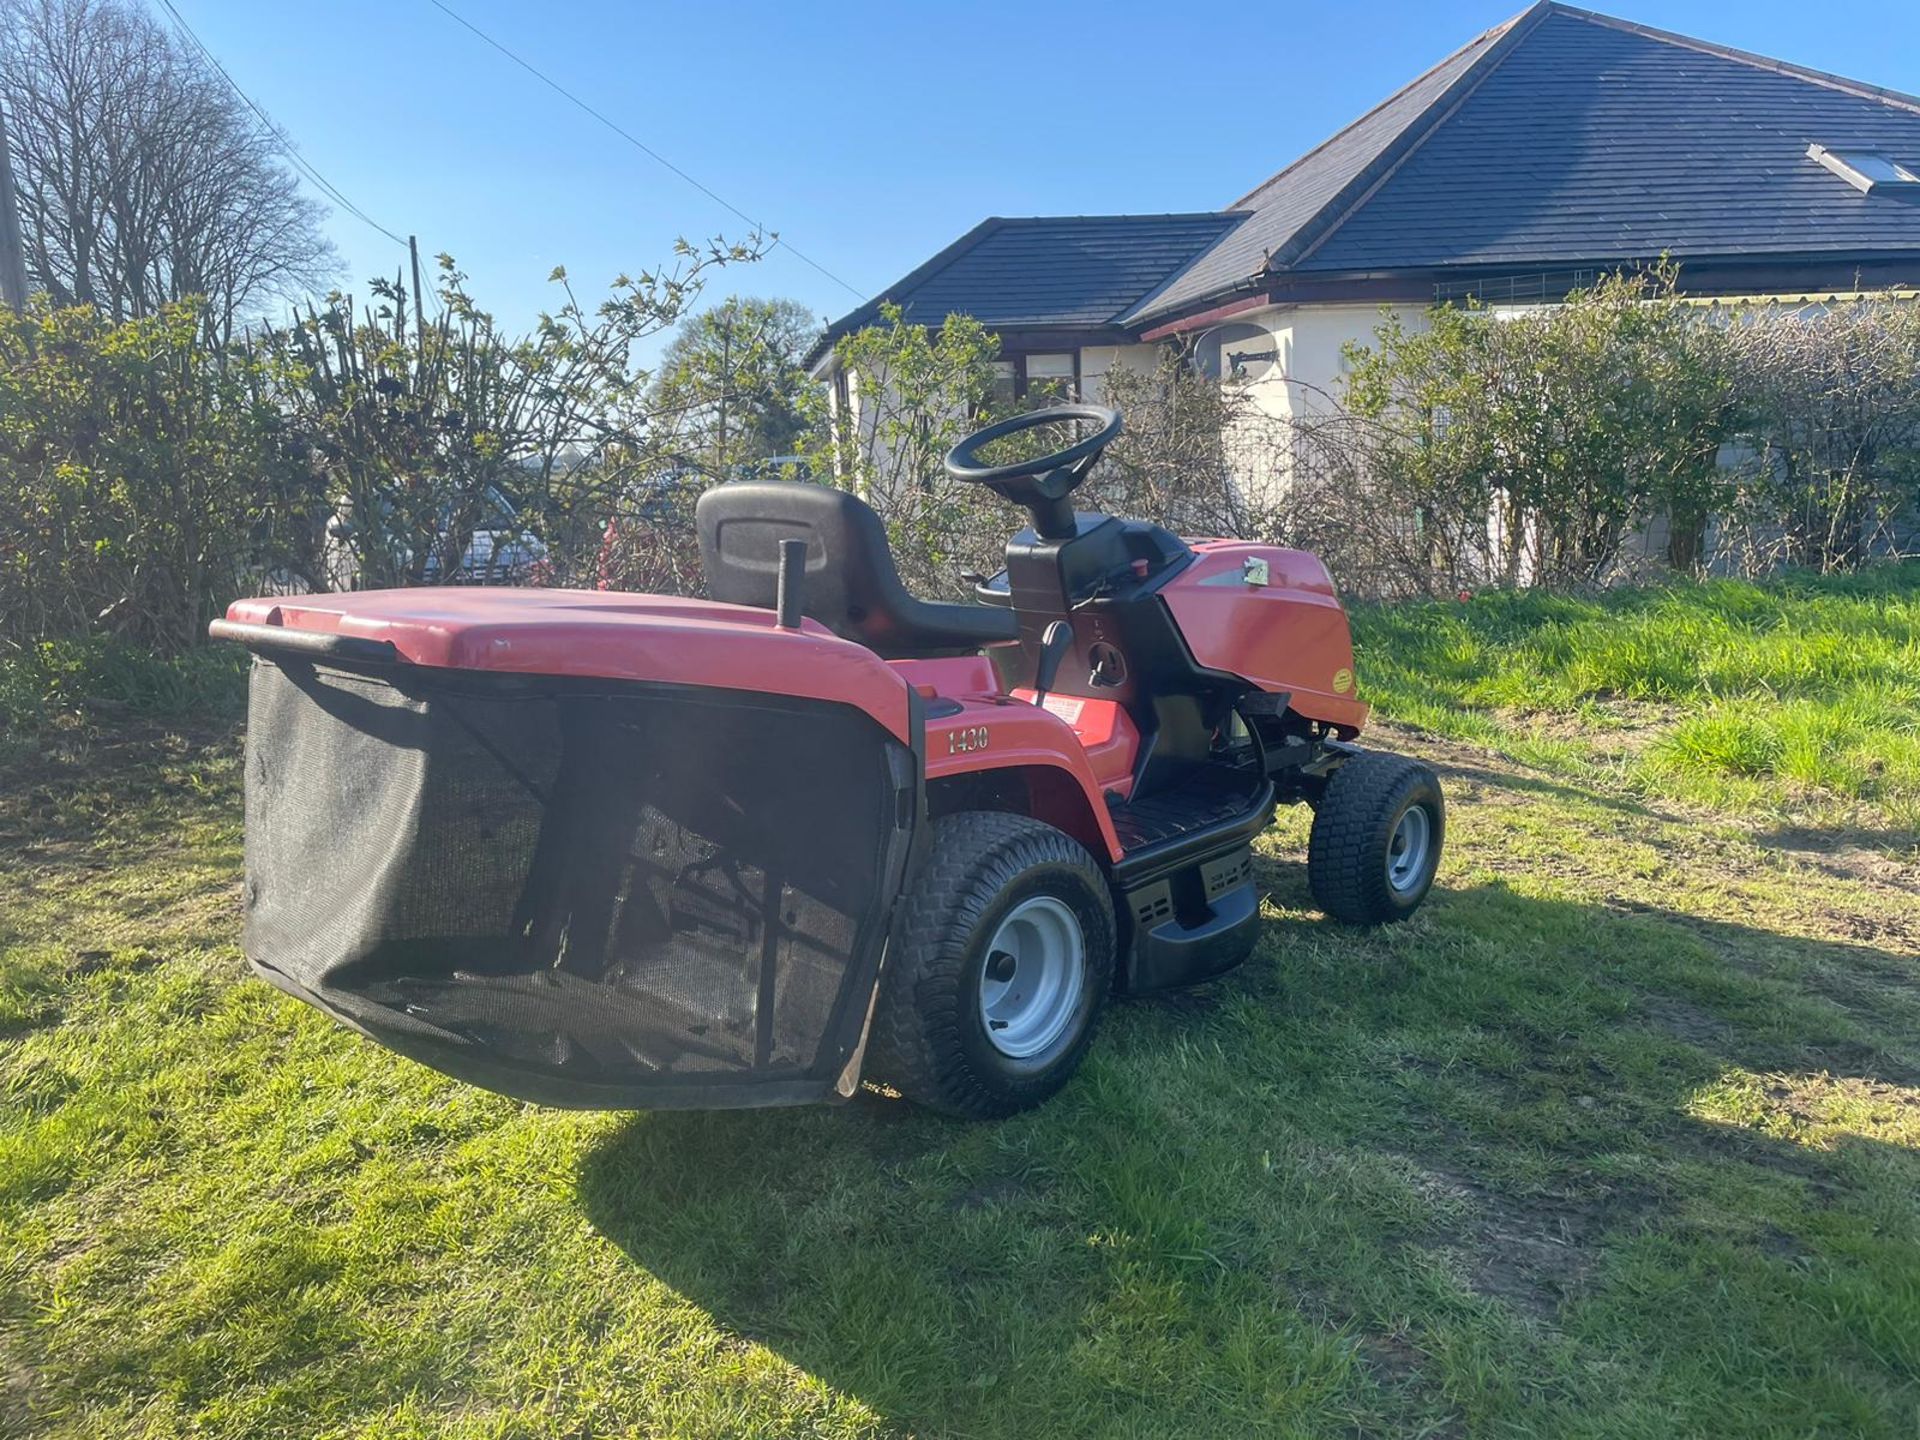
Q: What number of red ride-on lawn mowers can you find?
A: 1